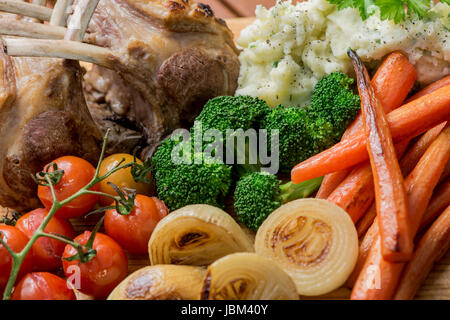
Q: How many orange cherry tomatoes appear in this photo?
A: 1